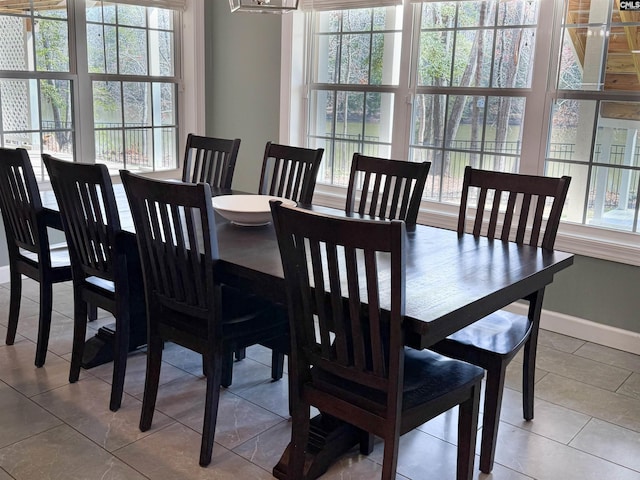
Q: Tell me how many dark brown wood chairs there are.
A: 8